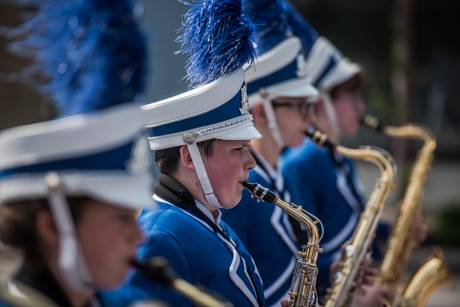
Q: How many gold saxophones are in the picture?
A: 4